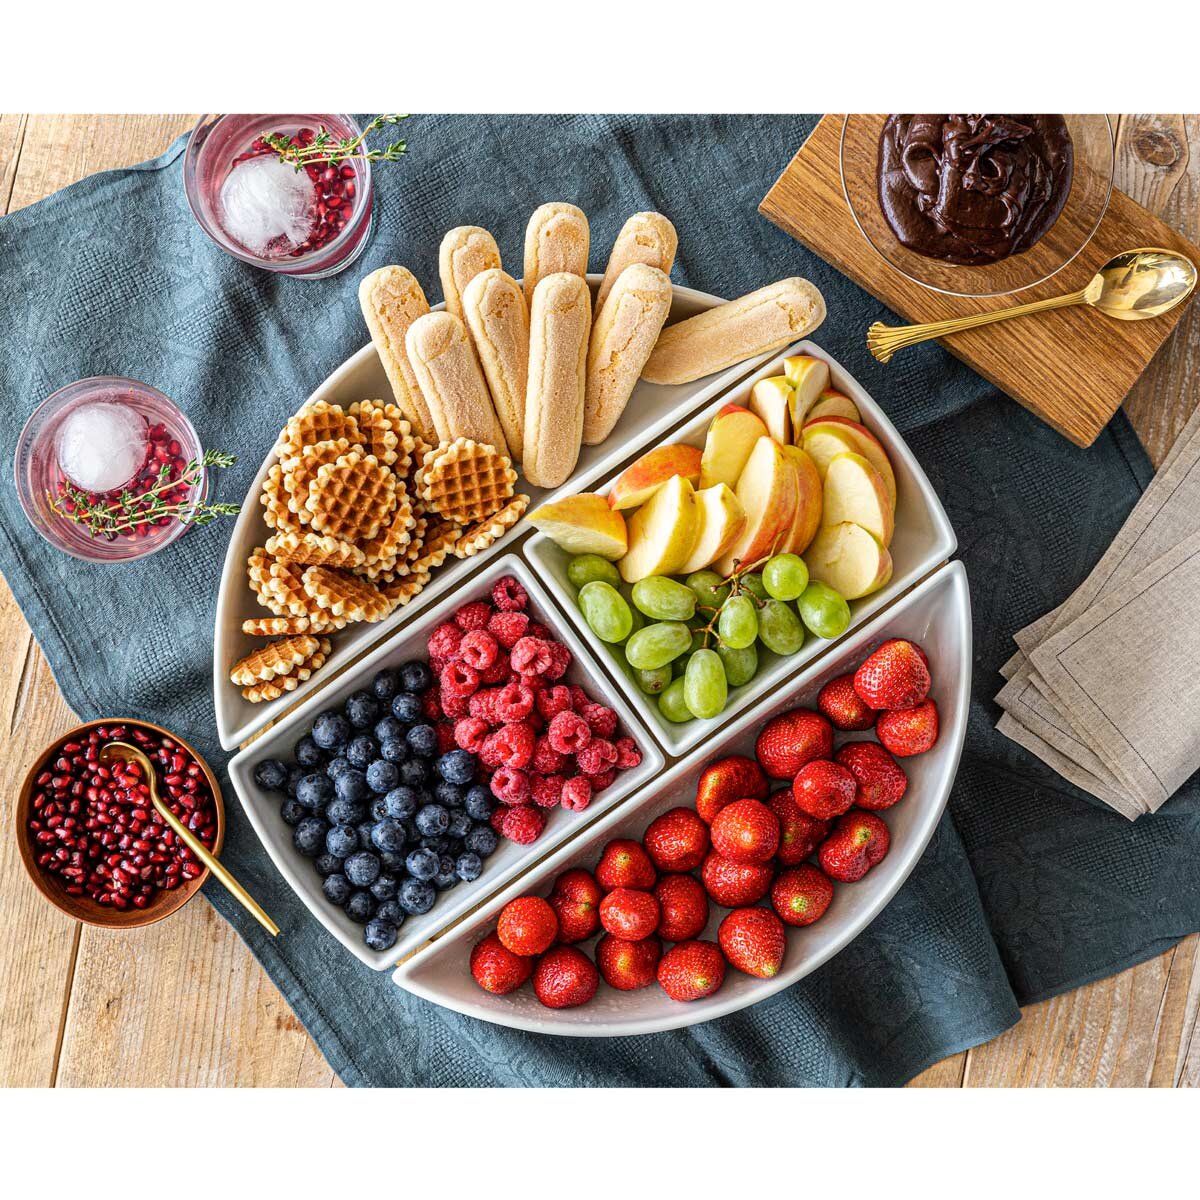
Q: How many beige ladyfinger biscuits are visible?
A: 9